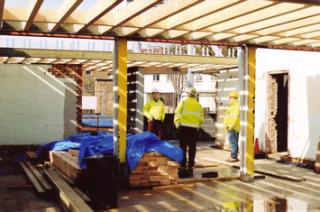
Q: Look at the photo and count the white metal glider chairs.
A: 0